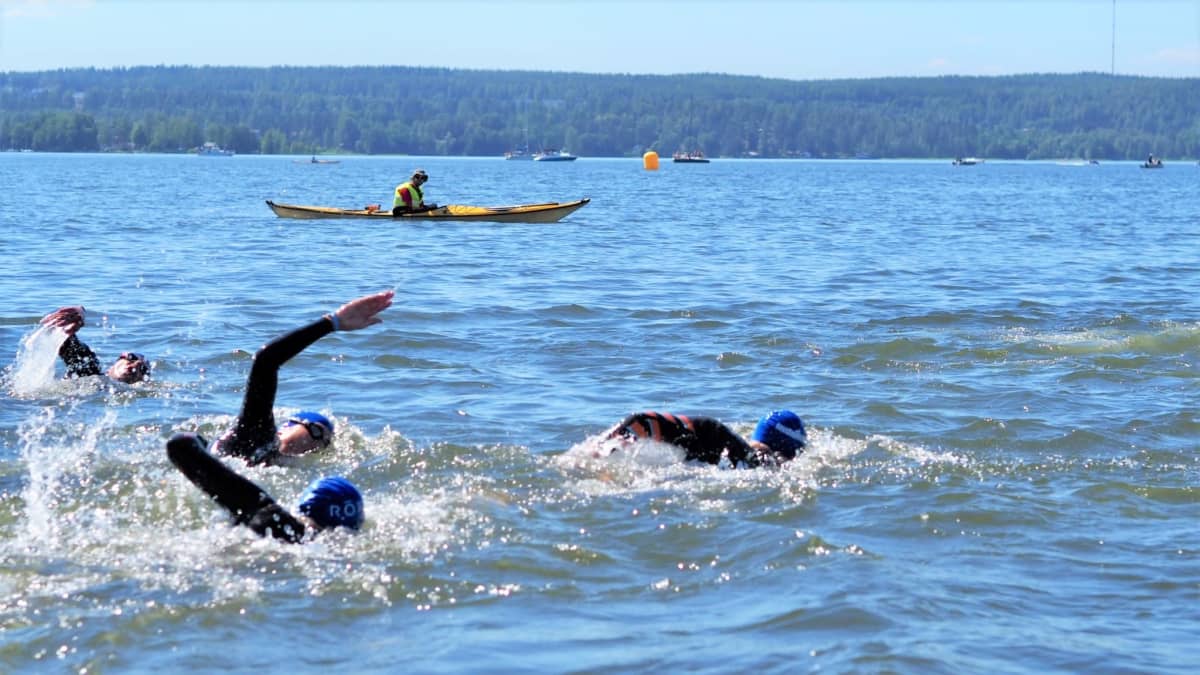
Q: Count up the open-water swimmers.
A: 4